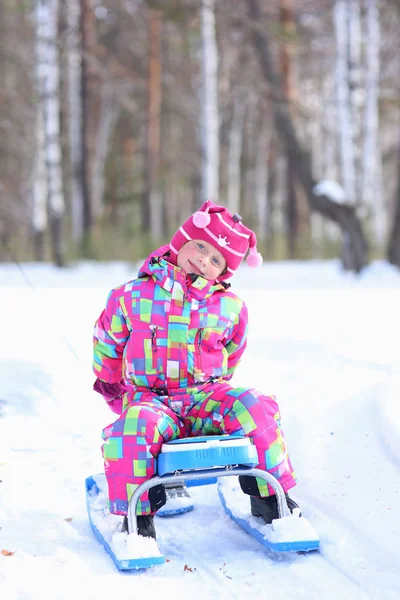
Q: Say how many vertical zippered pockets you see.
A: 2